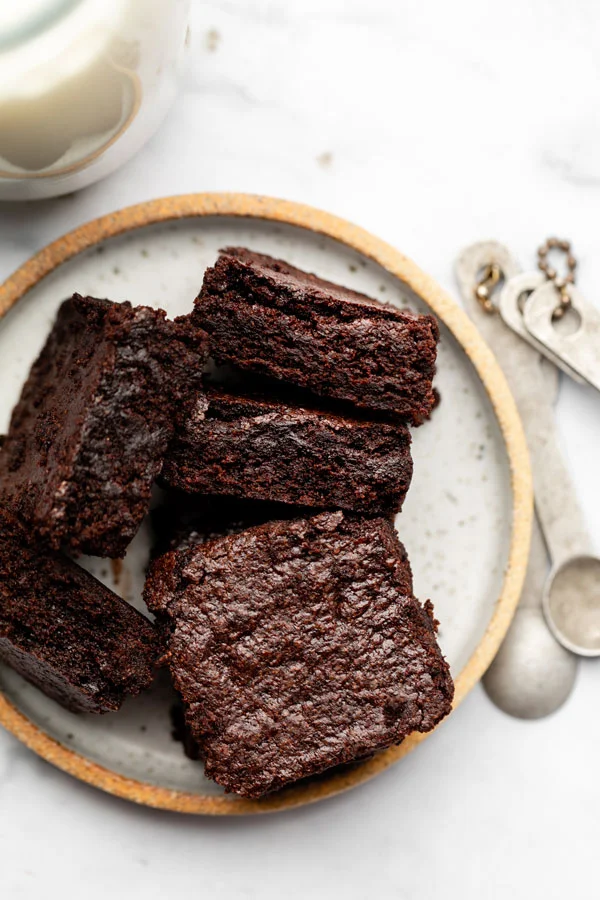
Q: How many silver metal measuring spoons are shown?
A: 4